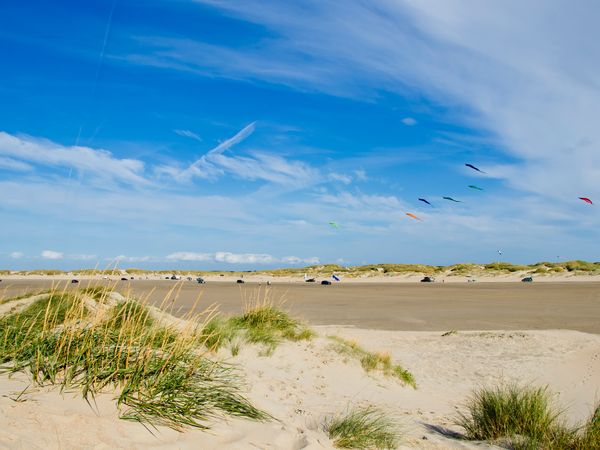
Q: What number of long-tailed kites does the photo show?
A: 7